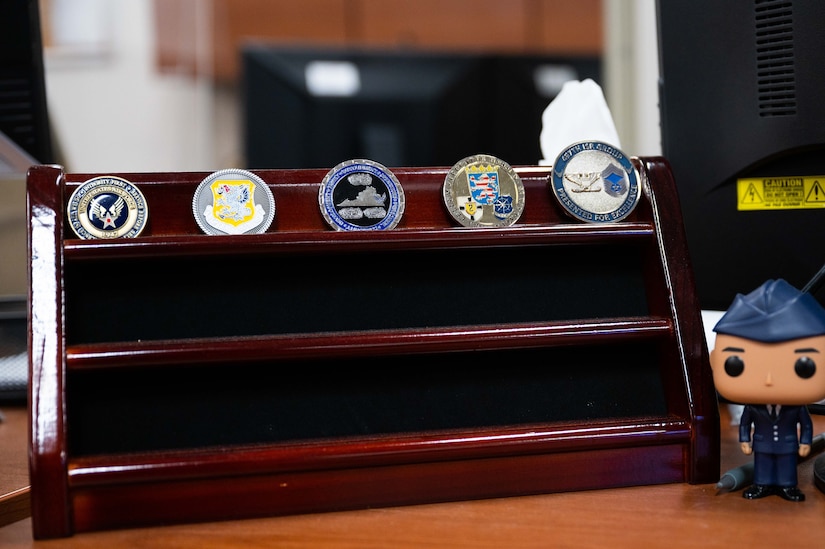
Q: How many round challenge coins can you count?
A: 5